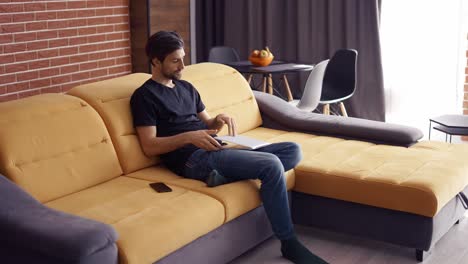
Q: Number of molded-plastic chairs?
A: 3